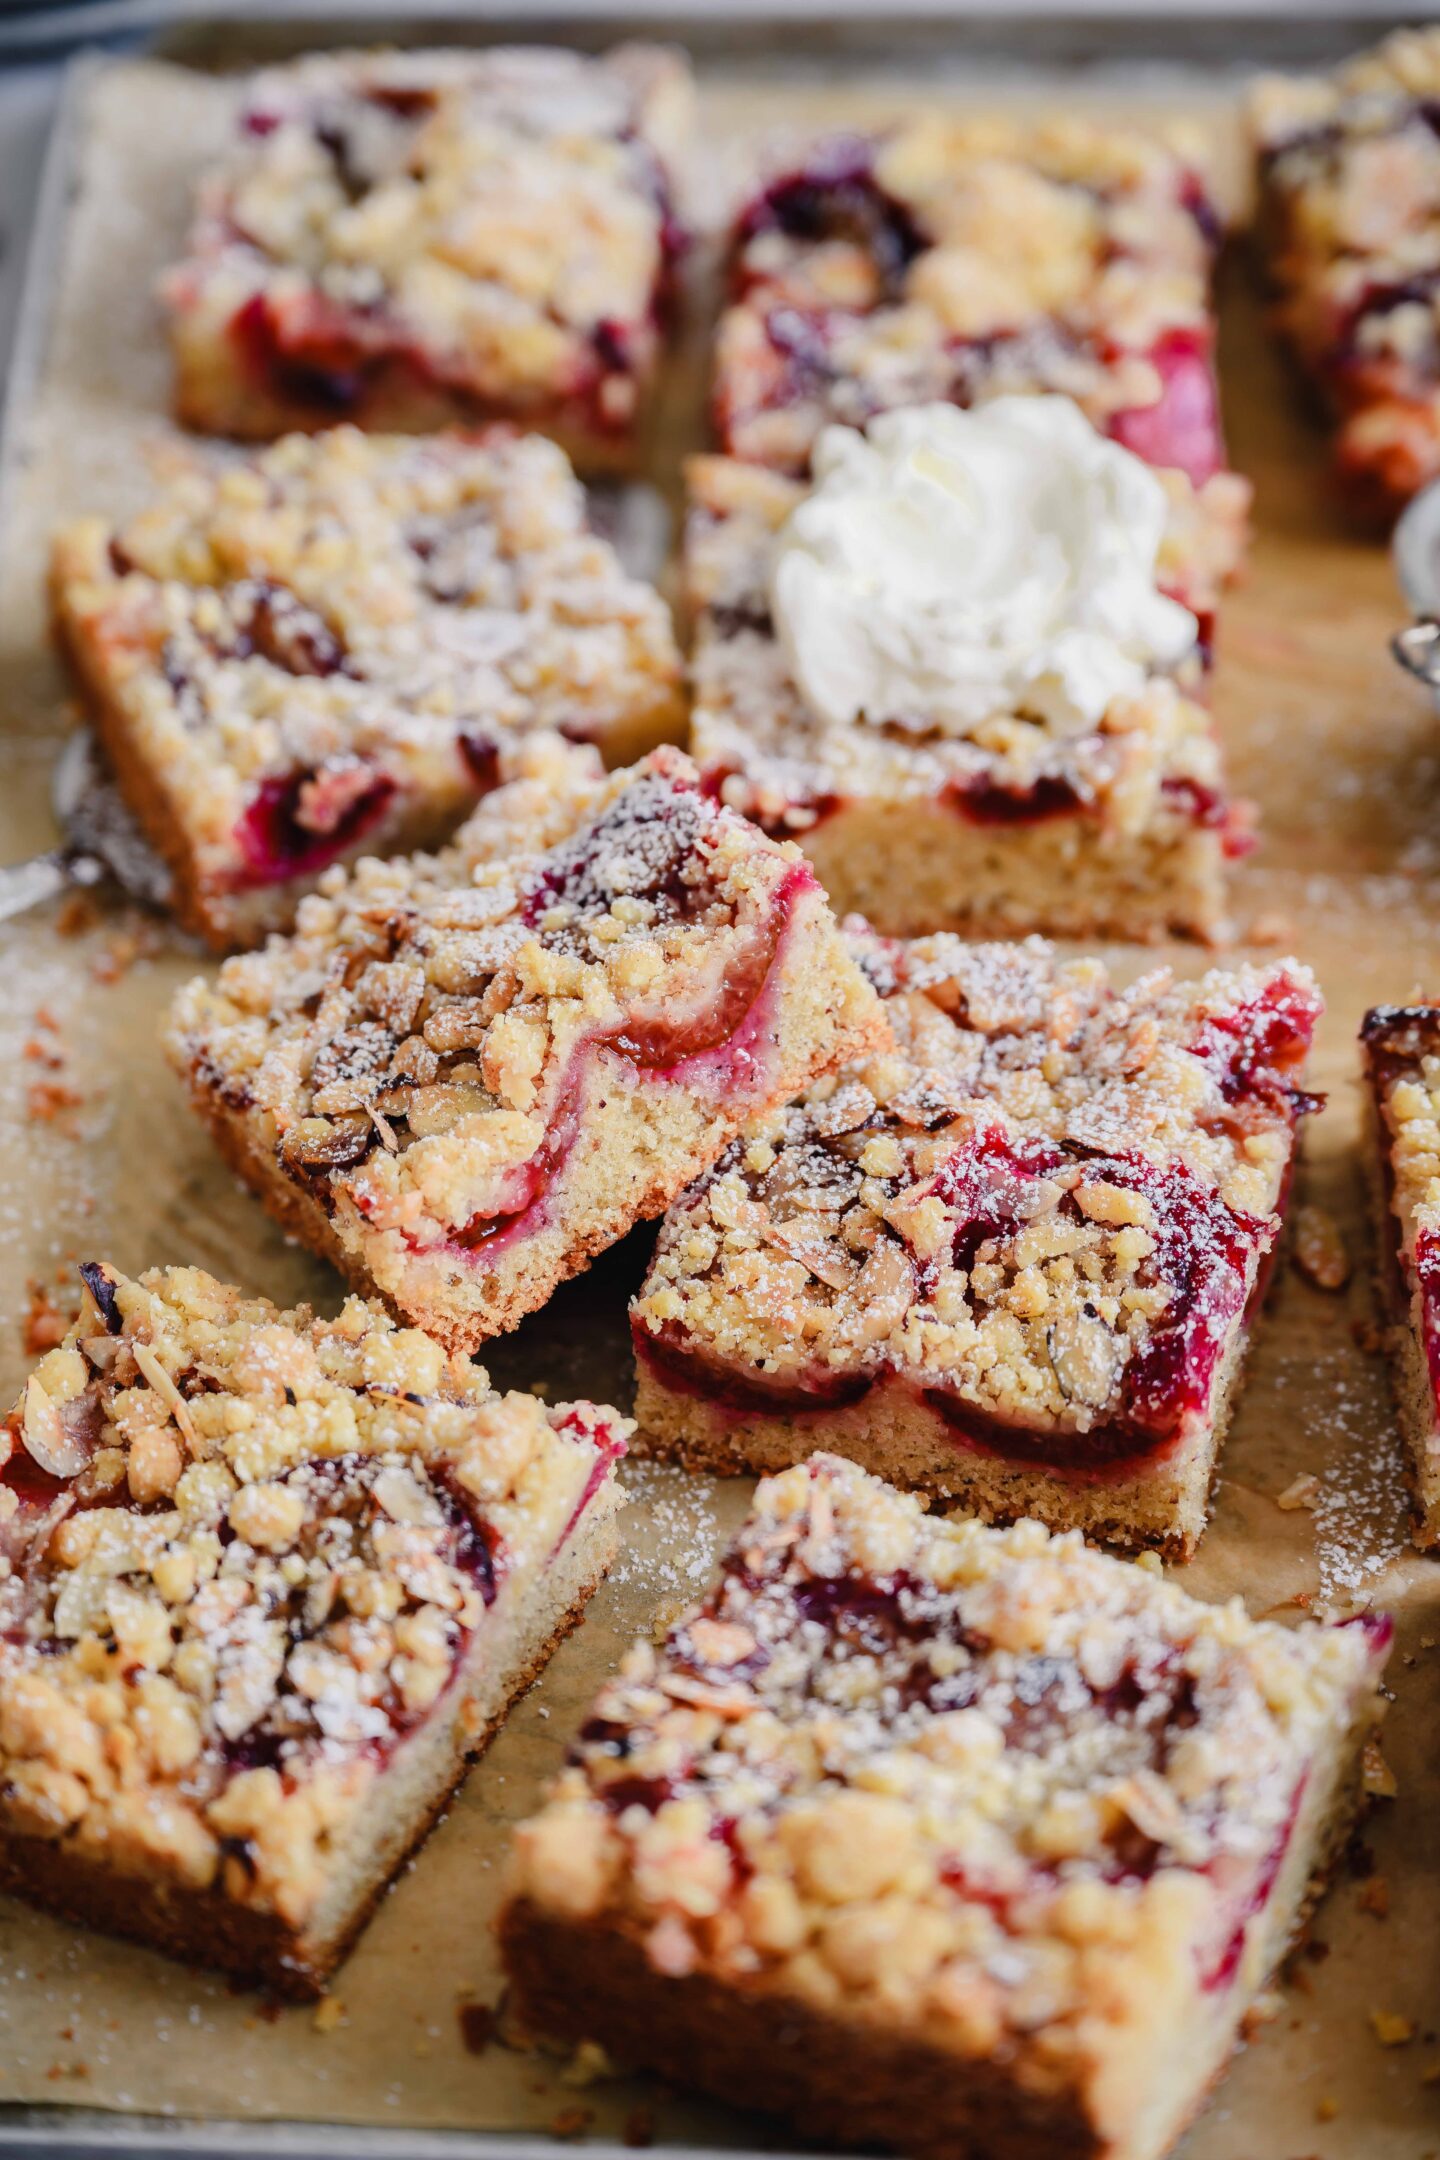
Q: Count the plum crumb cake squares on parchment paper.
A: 10